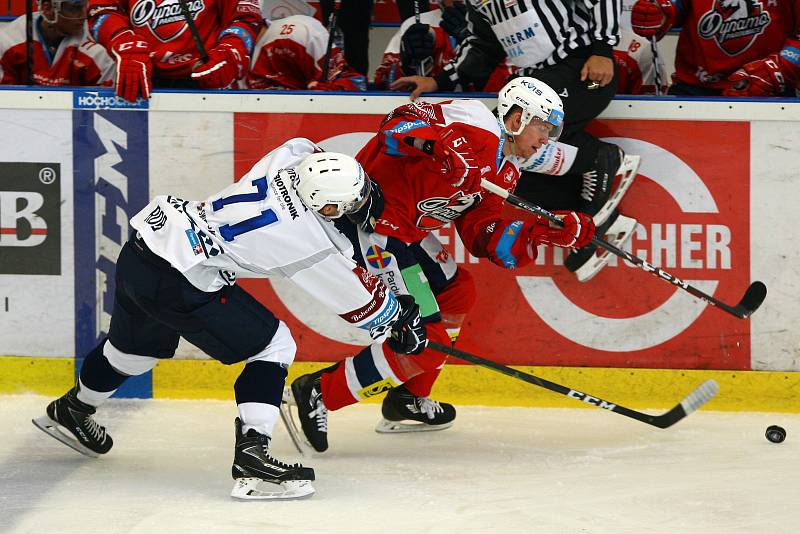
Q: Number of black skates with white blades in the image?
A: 6